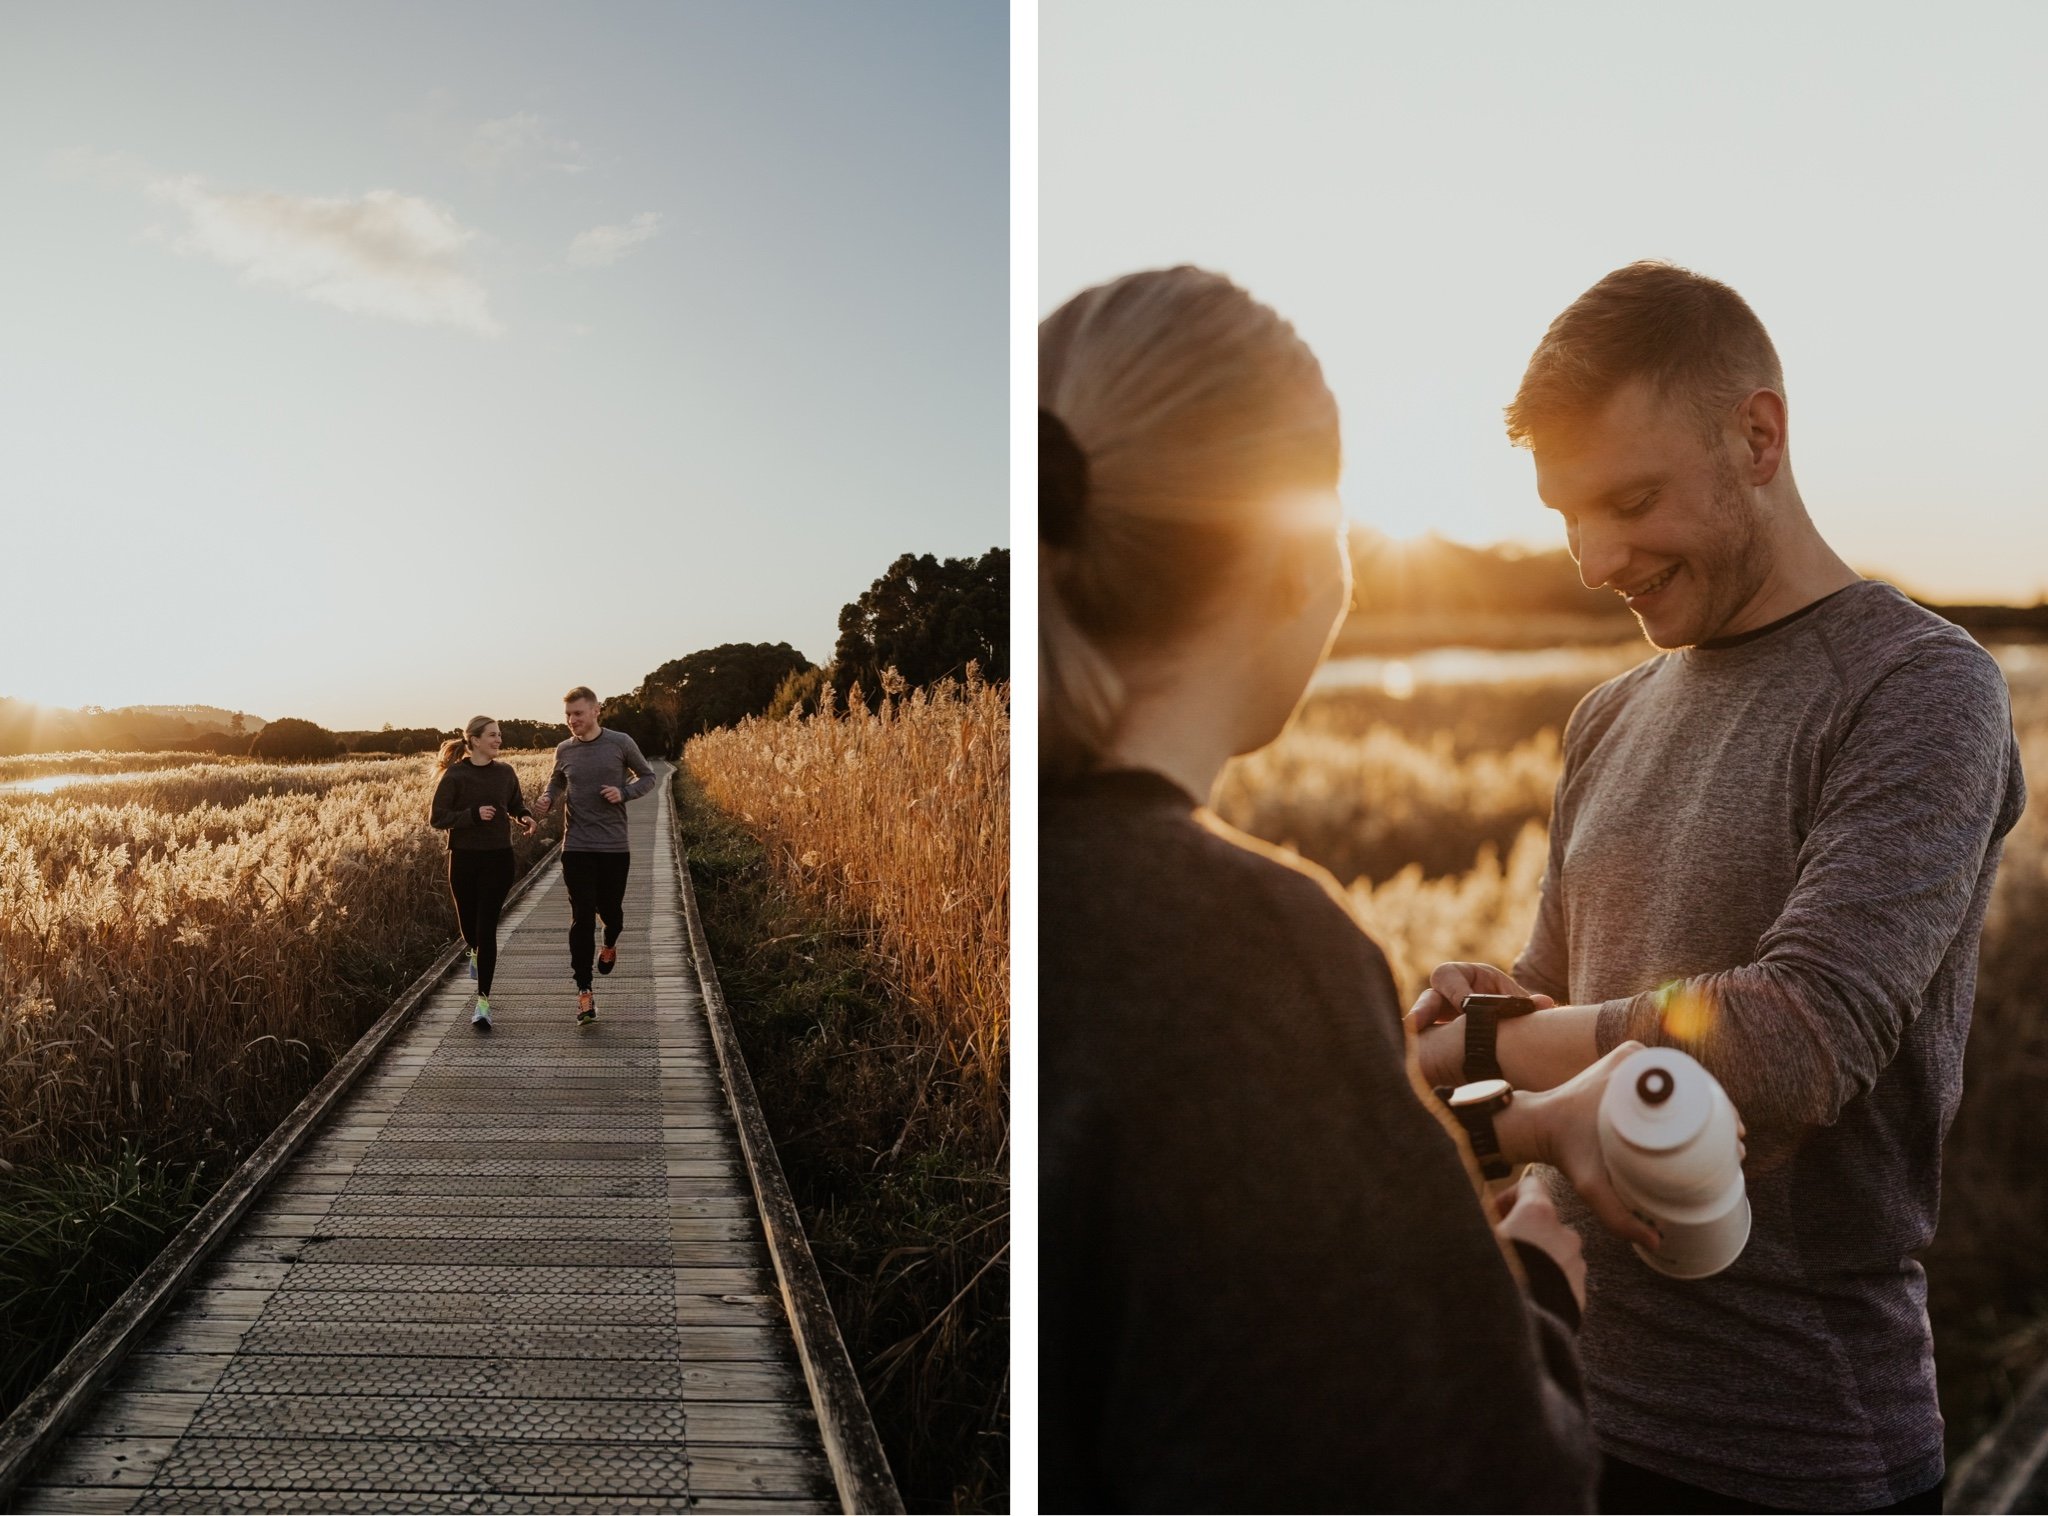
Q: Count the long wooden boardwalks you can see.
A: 1